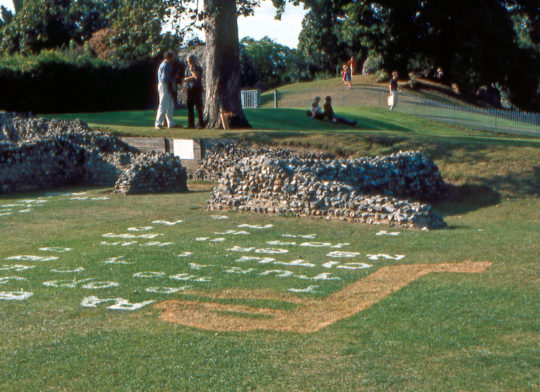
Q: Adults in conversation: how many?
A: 2